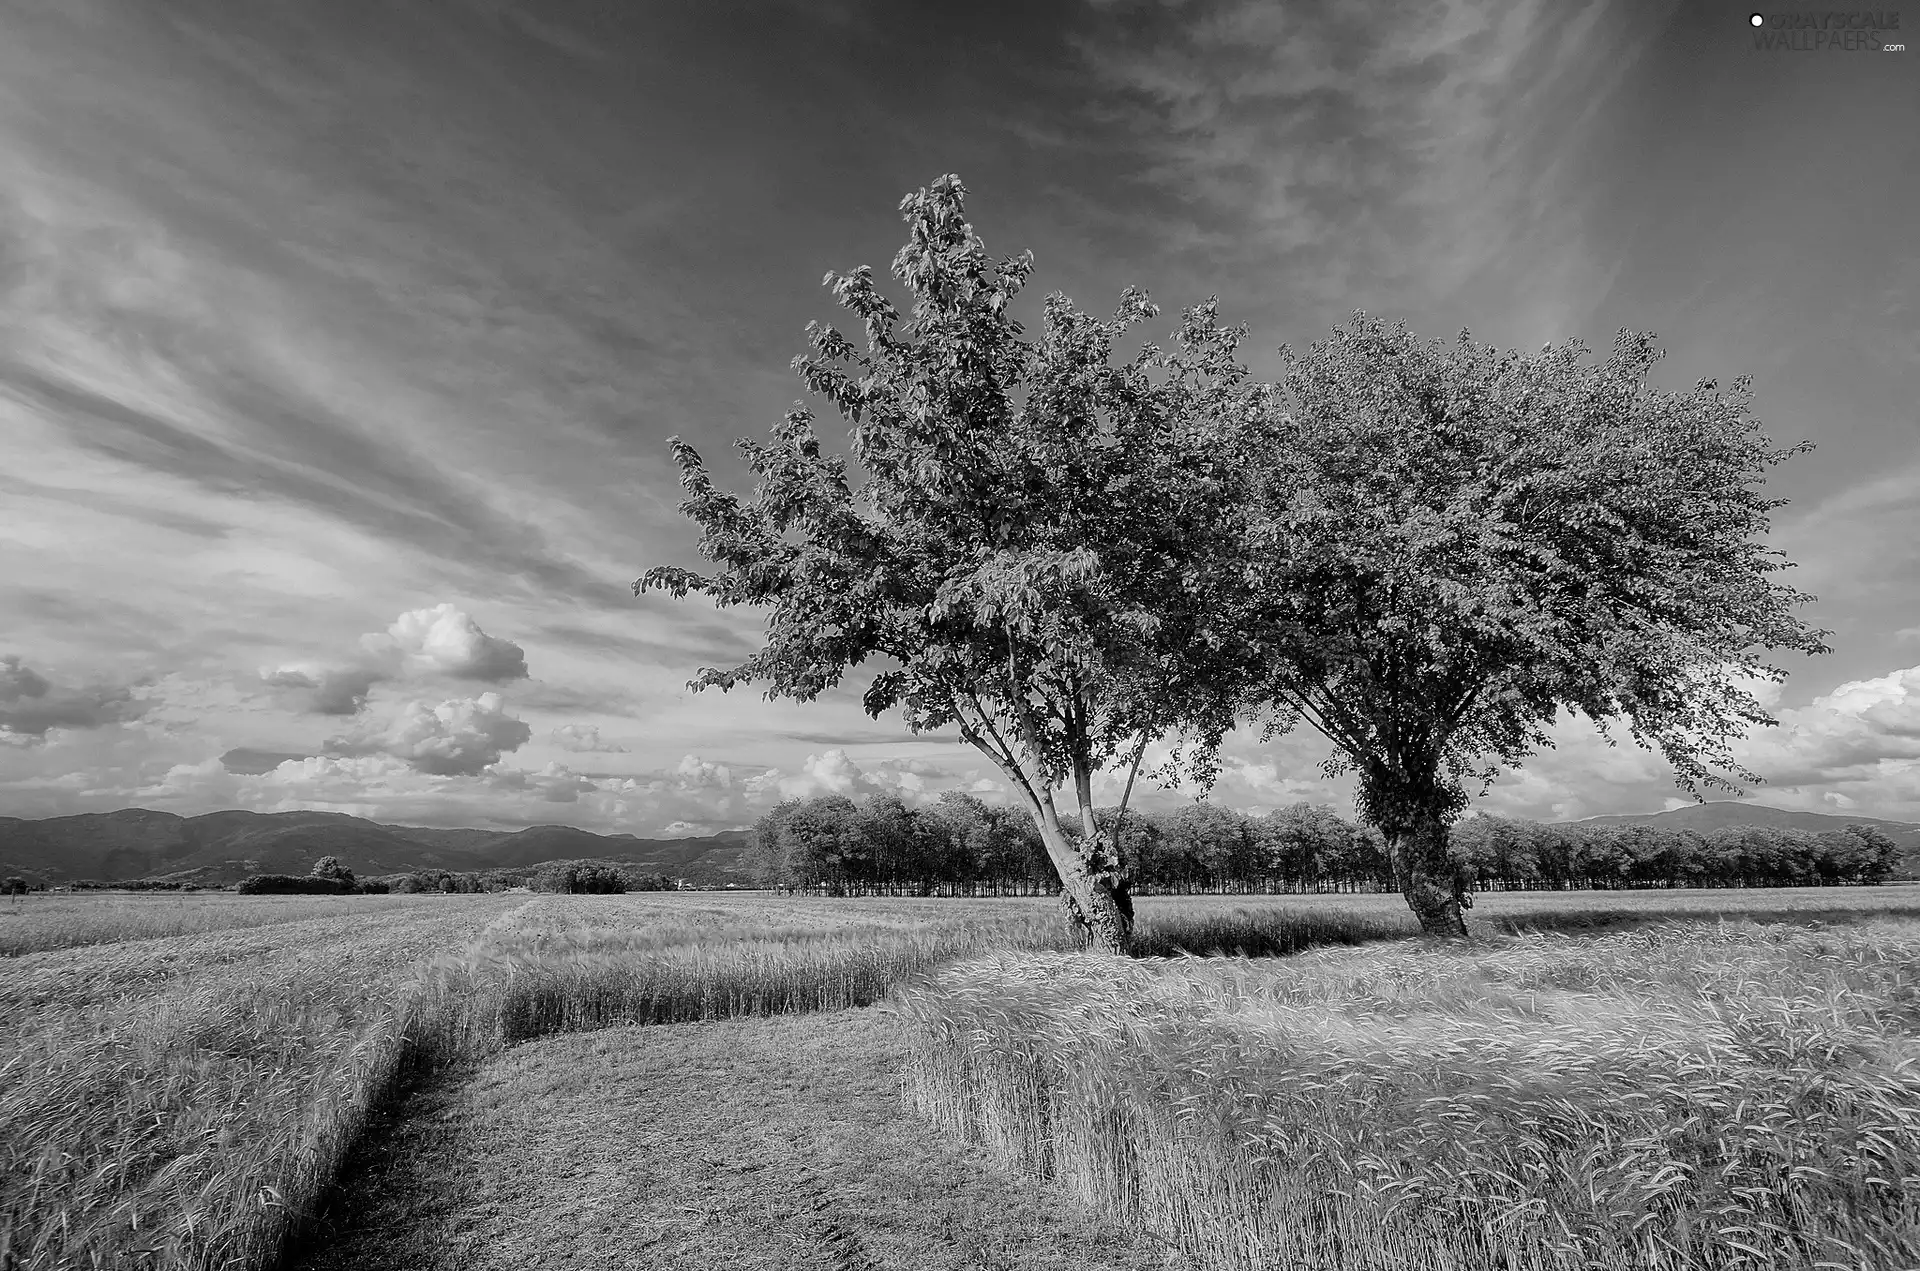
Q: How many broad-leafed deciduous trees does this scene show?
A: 2